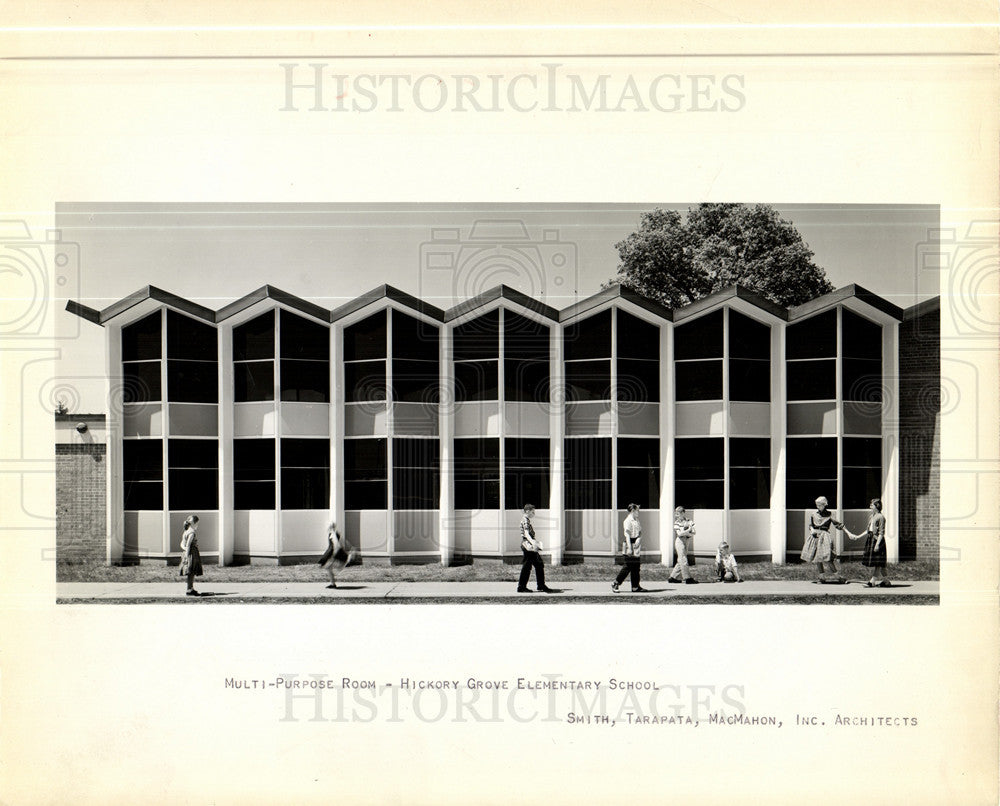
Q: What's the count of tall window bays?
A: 7